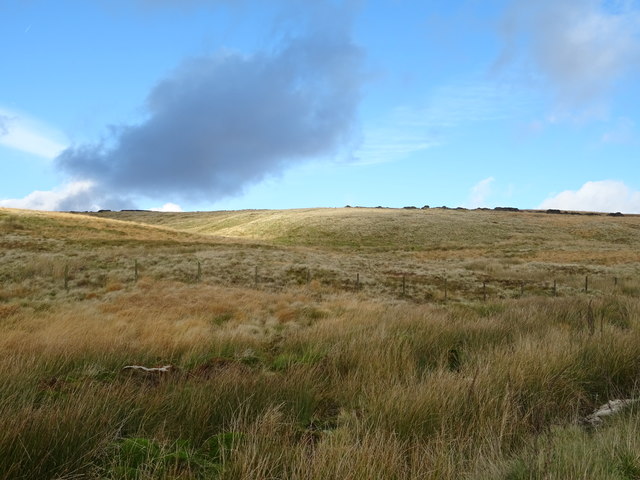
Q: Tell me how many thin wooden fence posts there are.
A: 13